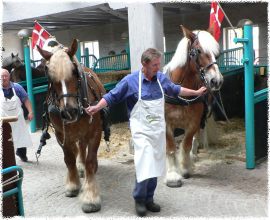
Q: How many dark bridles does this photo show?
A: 2